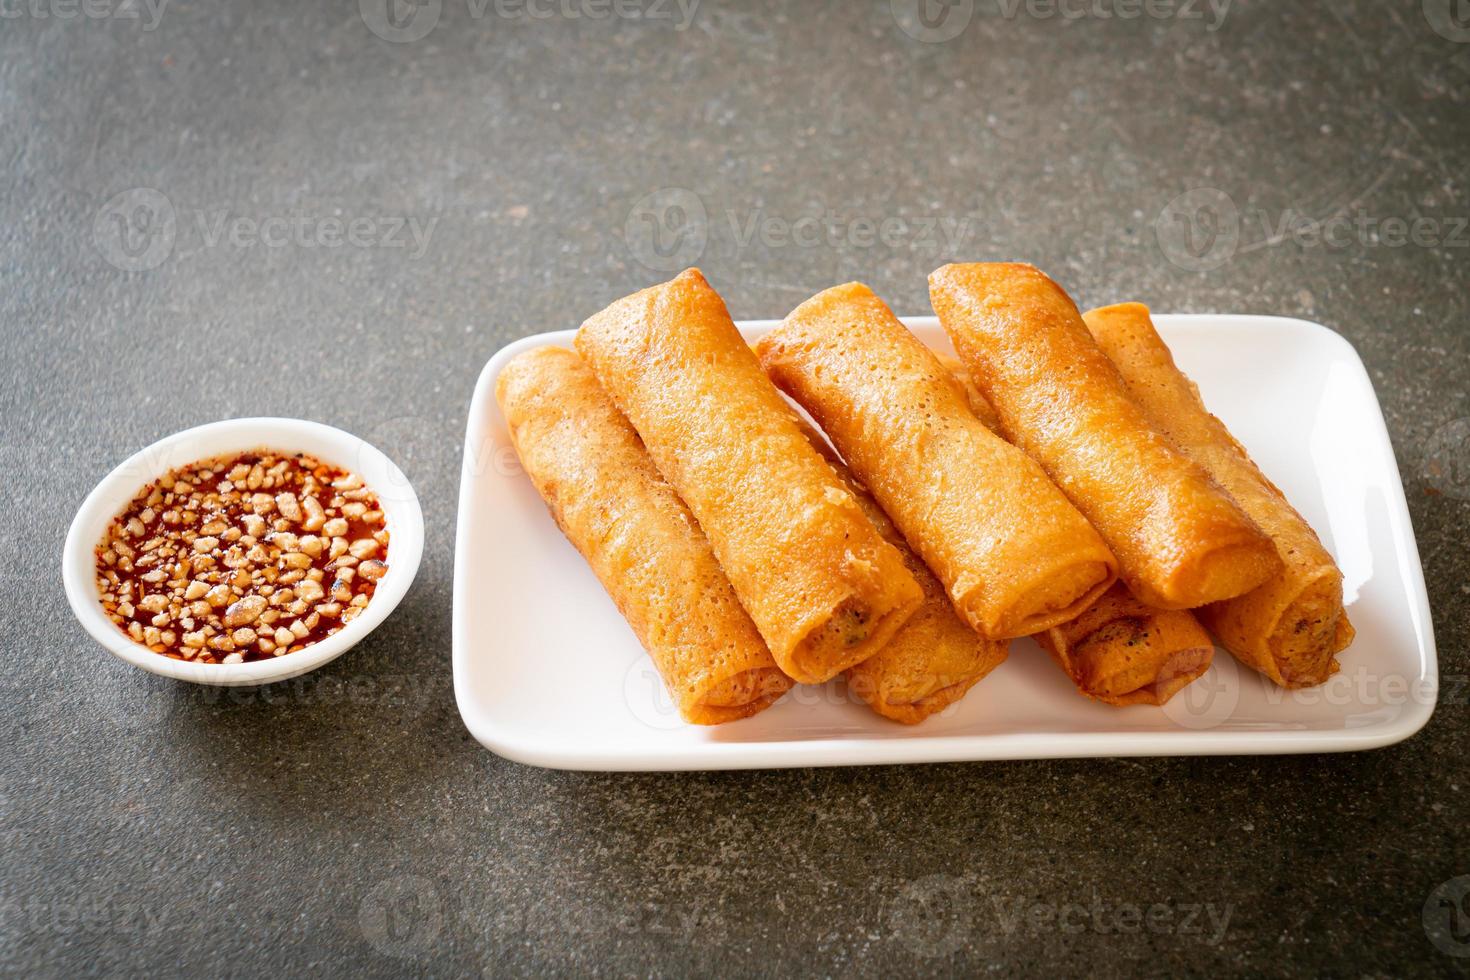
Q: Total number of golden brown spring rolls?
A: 7